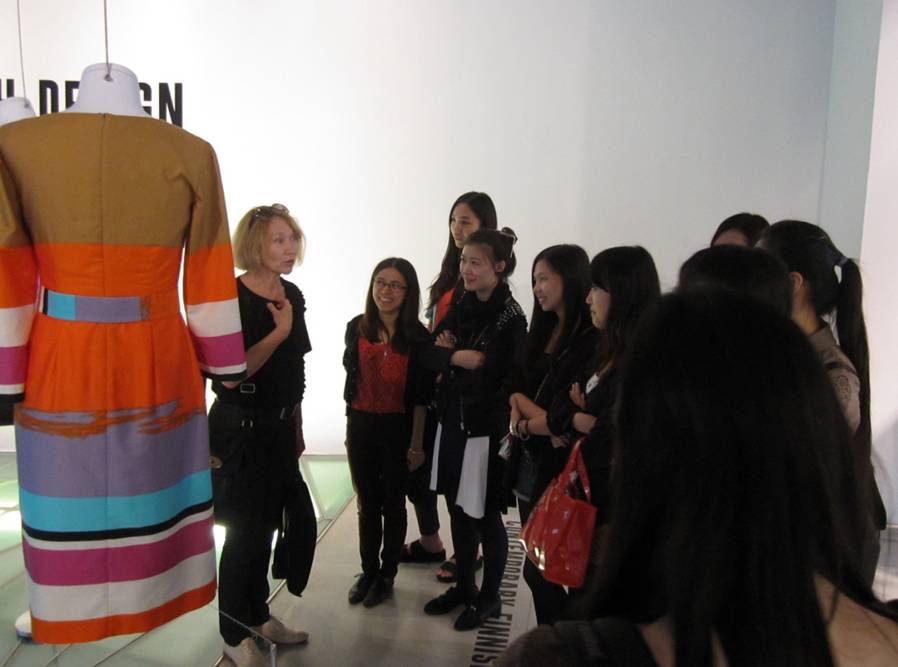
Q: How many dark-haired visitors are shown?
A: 9